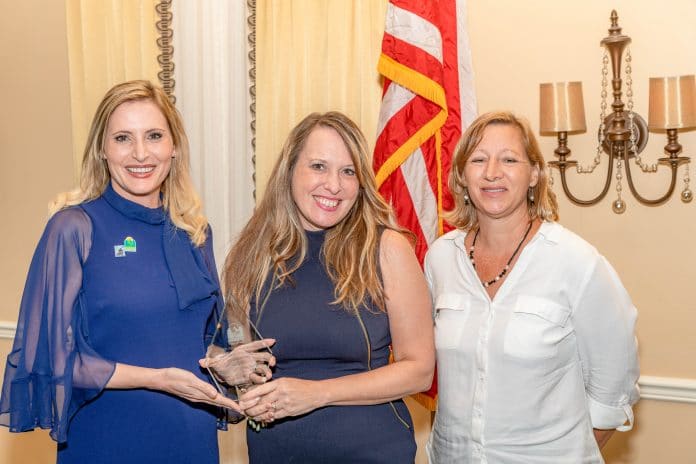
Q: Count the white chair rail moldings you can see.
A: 2